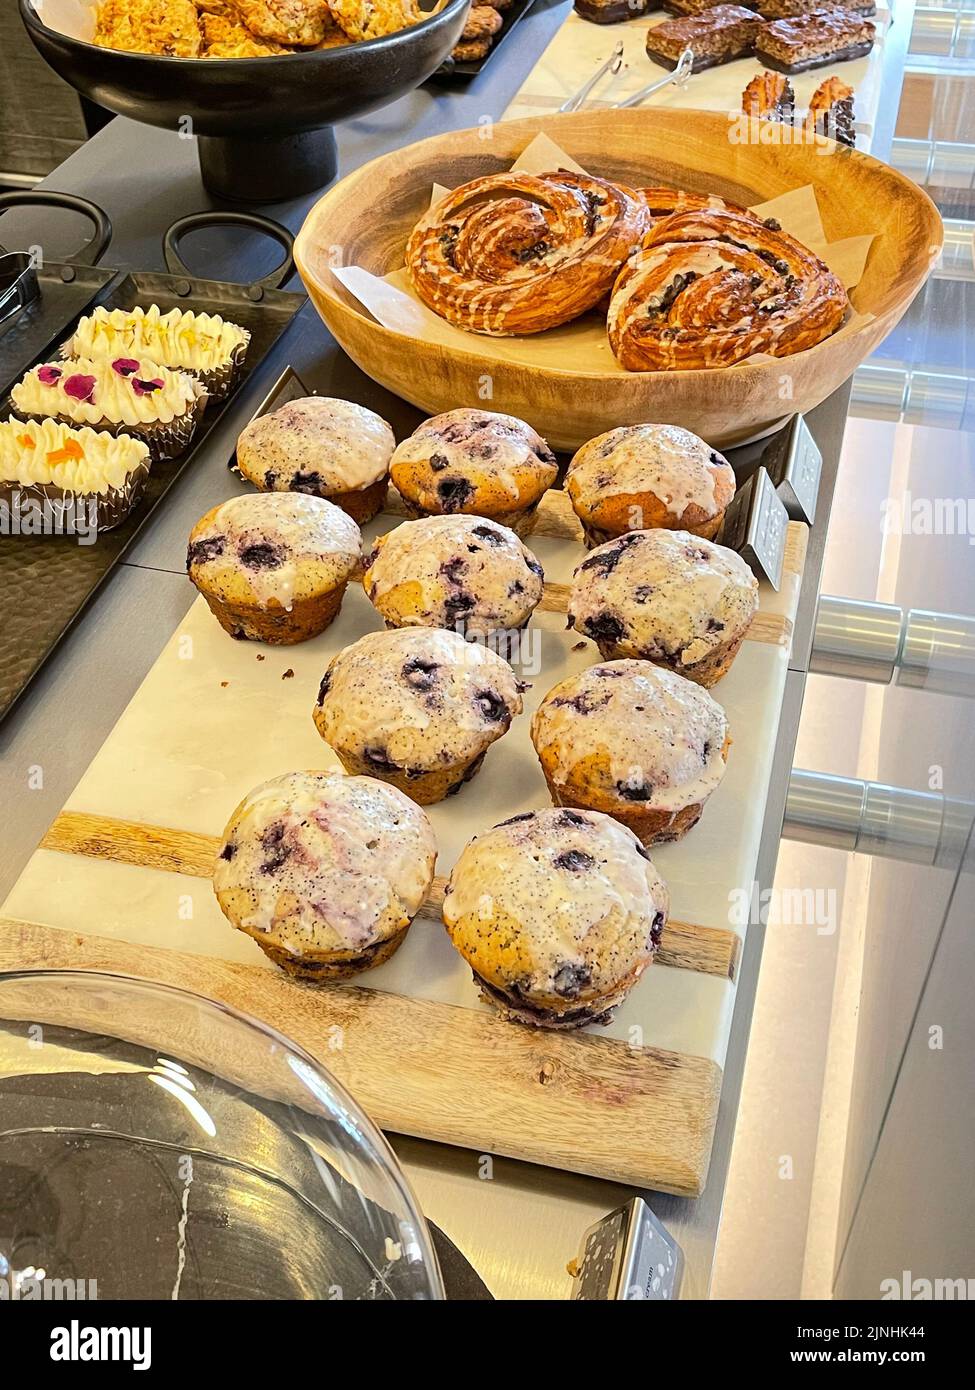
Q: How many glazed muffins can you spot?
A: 10